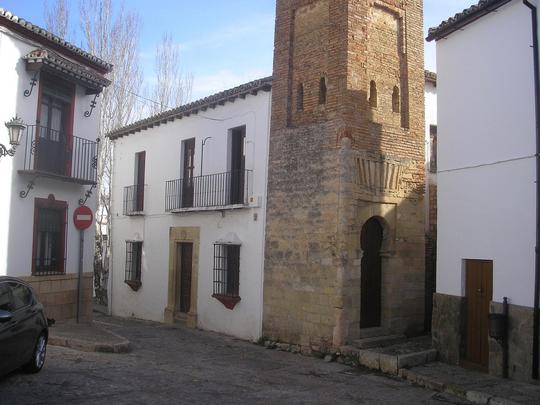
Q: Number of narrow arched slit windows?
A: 4